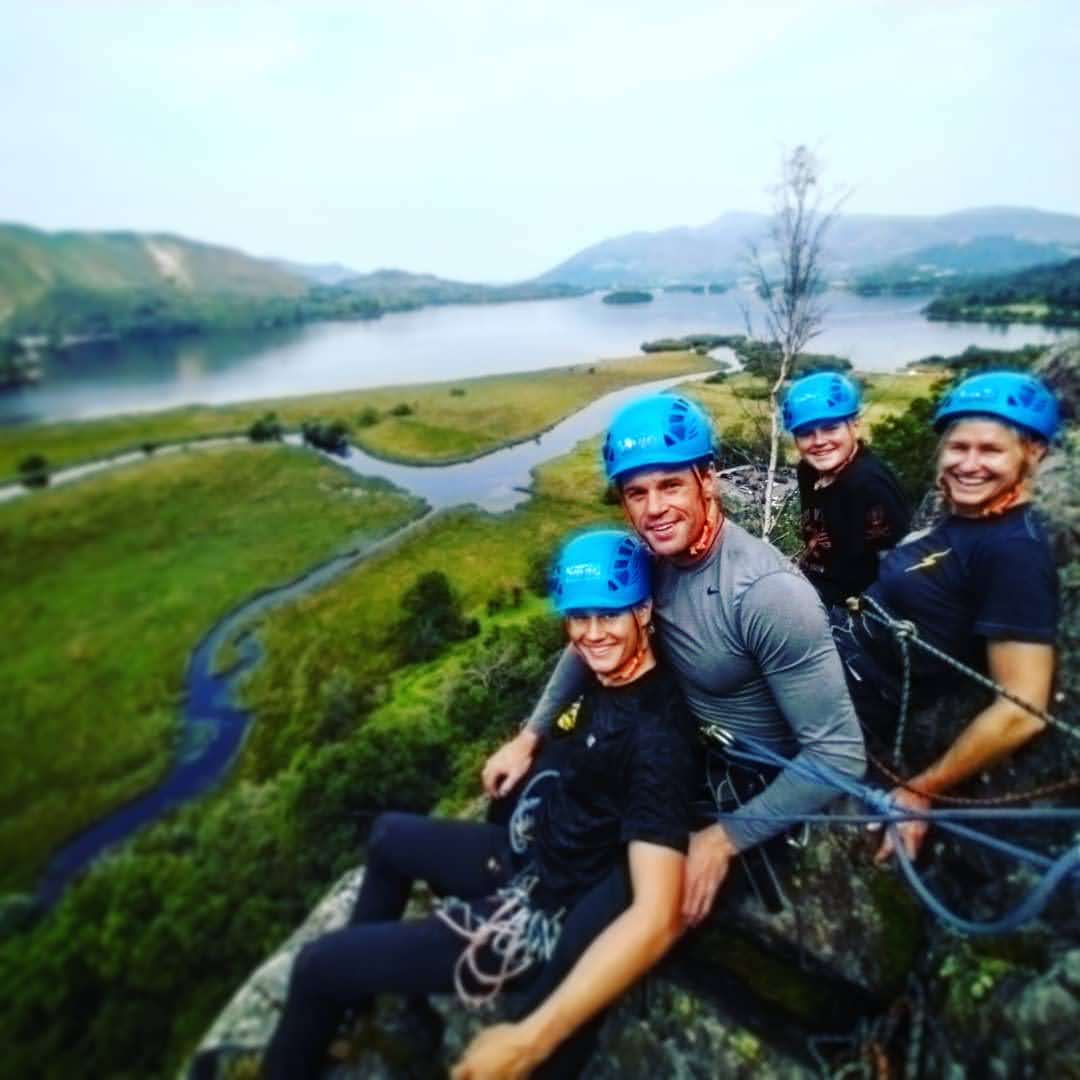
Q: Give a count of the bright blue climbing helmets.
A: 4